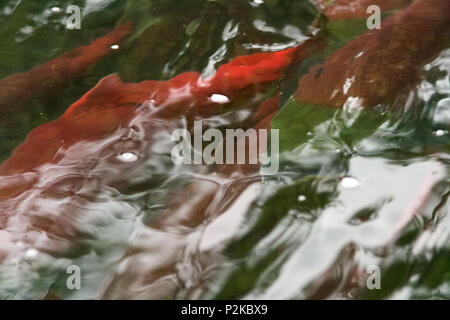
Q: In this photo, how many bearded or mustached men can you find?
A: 0